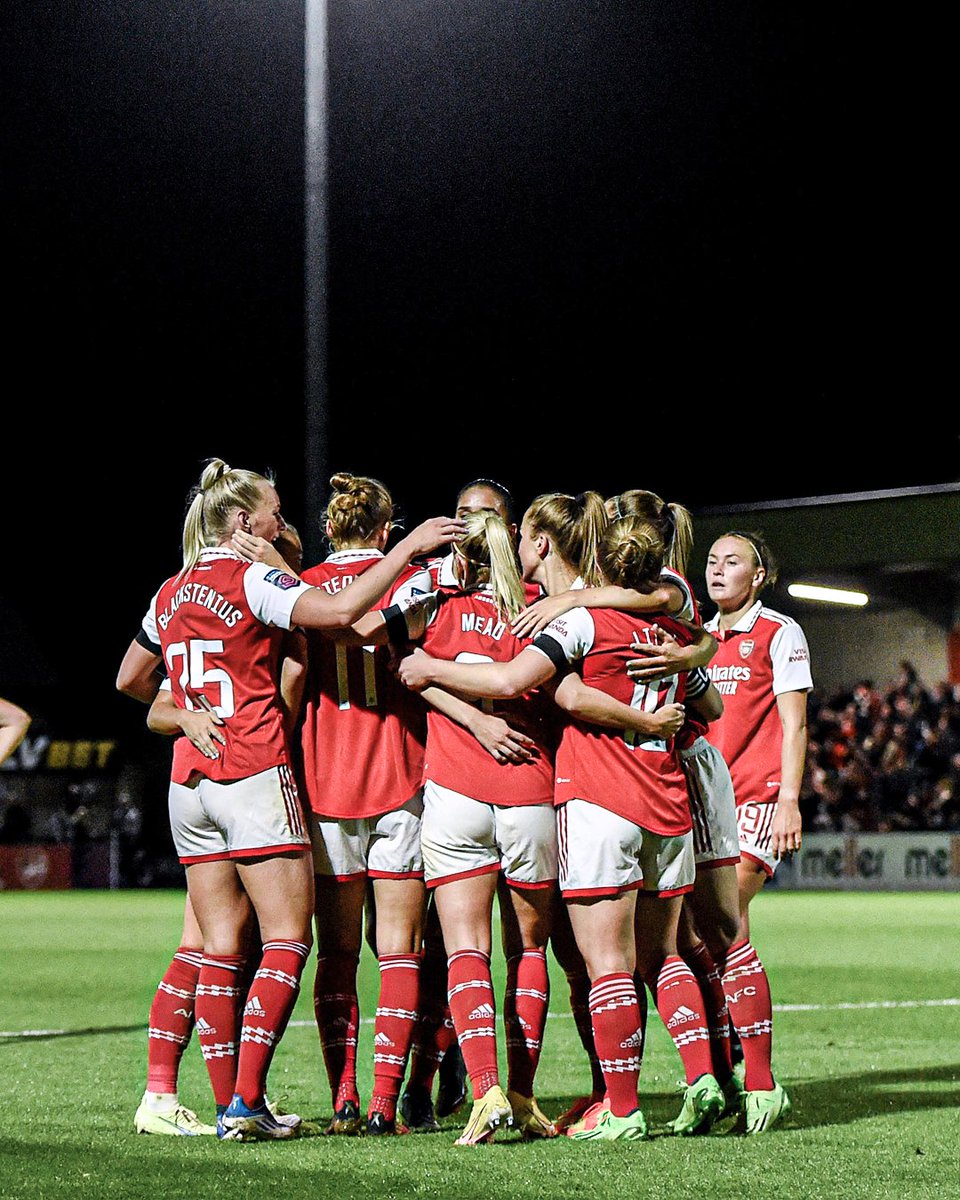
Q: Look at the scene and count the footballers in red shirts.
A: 9